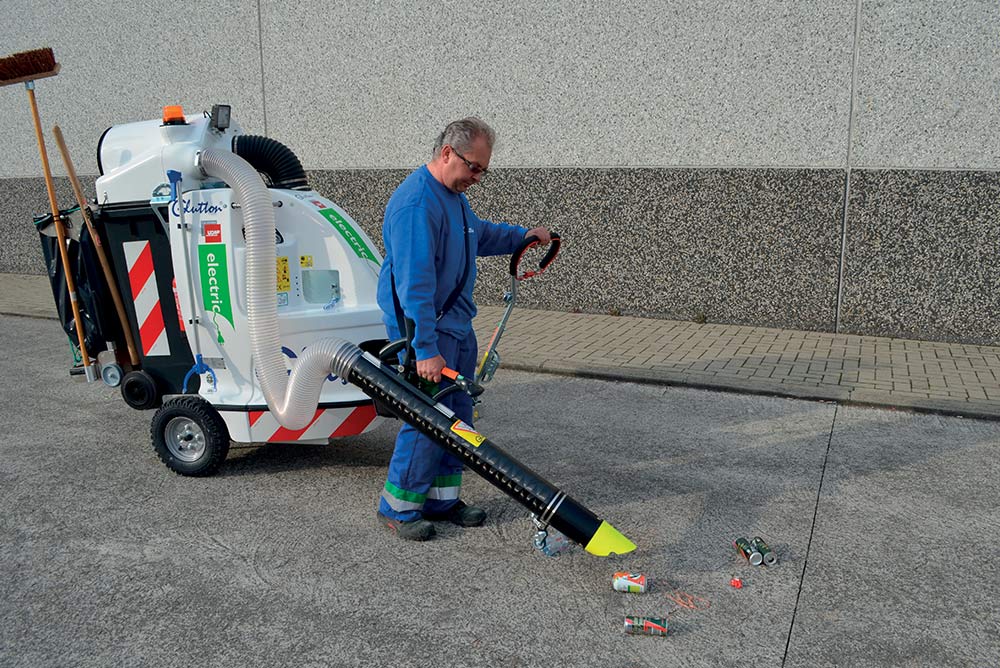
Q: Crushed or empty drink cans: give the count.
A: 4